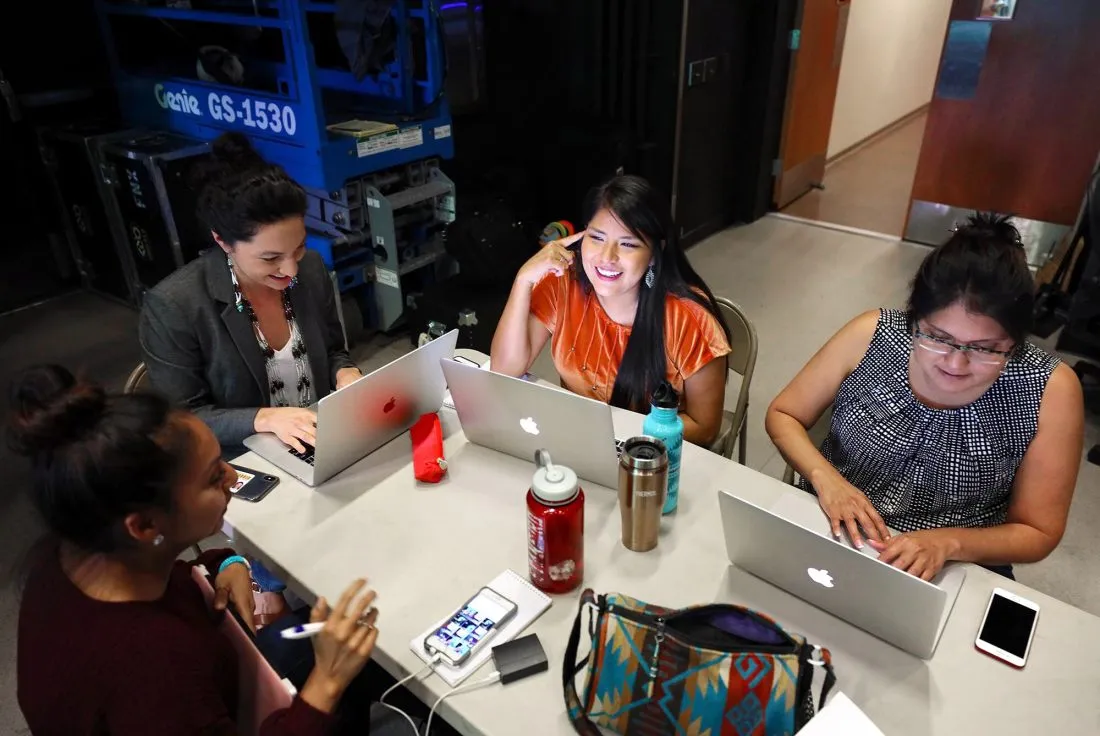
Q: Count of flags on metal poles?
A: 0